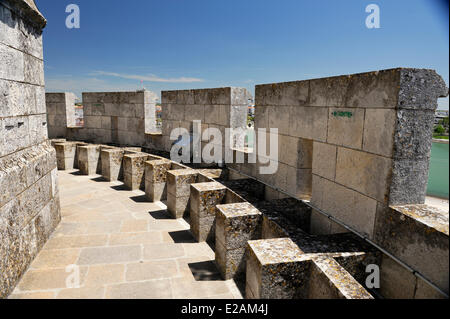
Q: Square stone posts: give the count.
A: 9